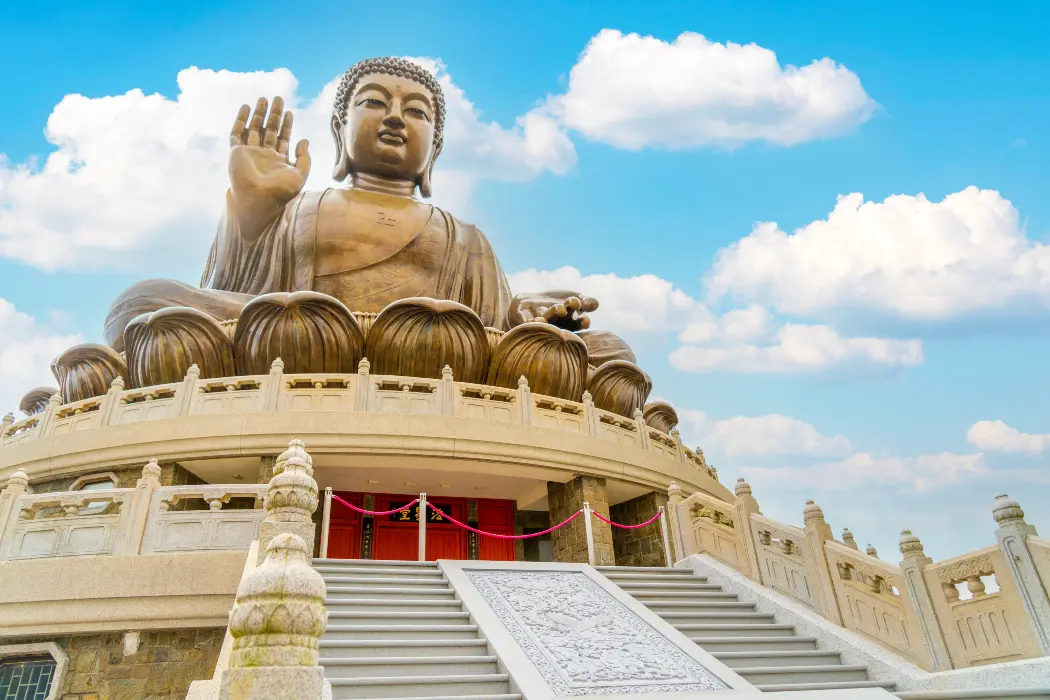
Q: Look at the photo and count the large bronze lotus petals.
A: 8